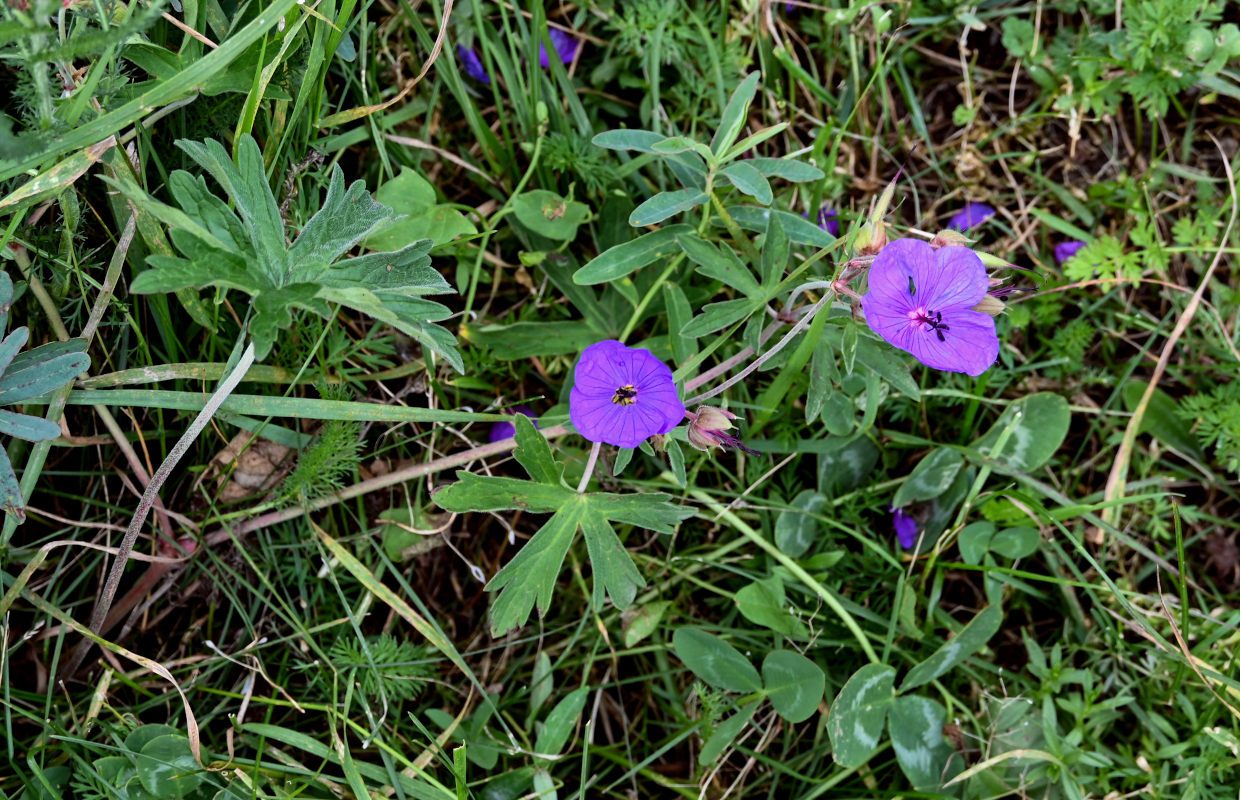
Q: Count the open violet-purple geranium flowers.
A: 2